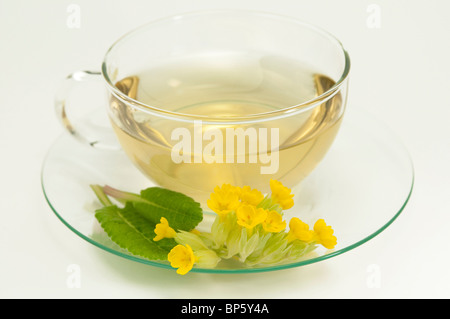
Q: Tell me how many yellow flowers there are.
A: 9